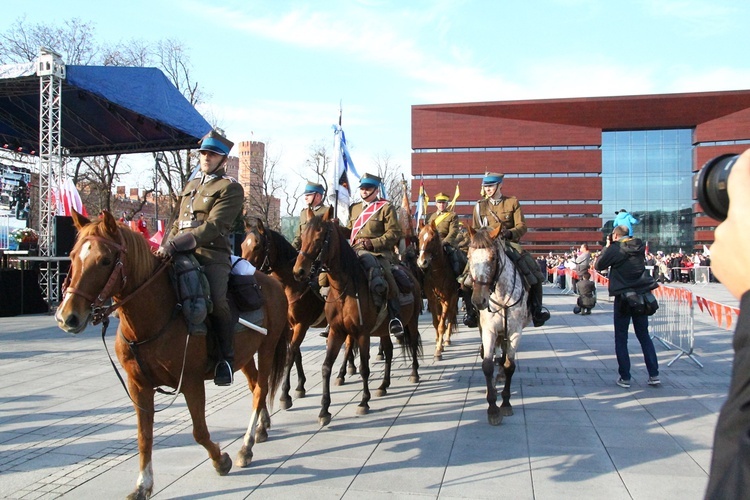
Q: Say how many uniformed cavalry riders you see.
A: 5